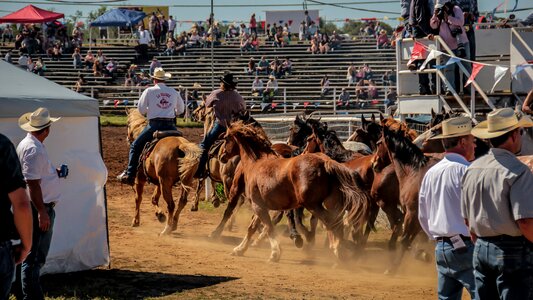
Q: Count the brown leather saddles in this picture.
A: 2